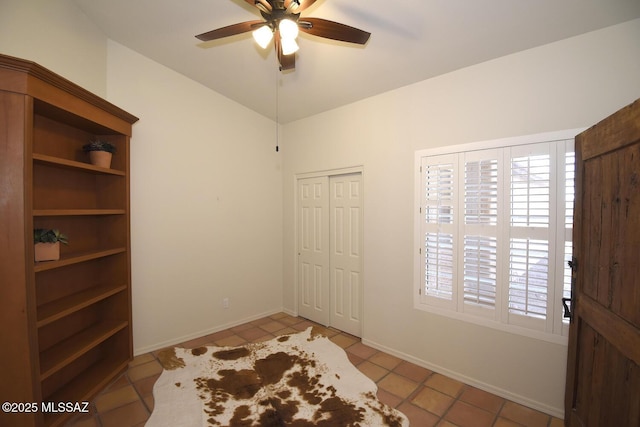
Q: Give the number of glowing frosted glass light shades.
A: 3